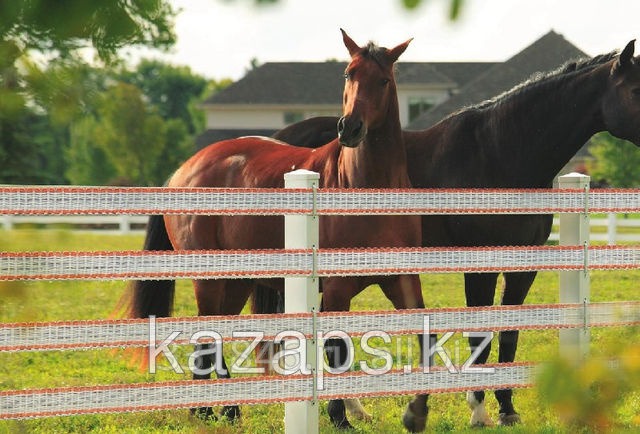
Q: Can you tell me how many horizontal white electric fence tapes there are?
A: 4